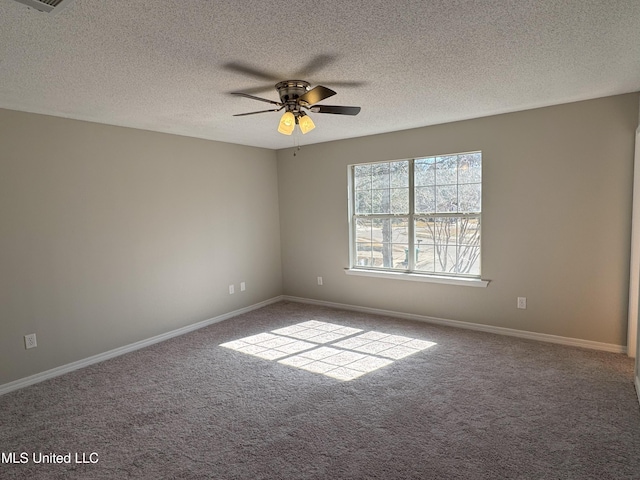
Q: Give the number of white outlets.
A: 5